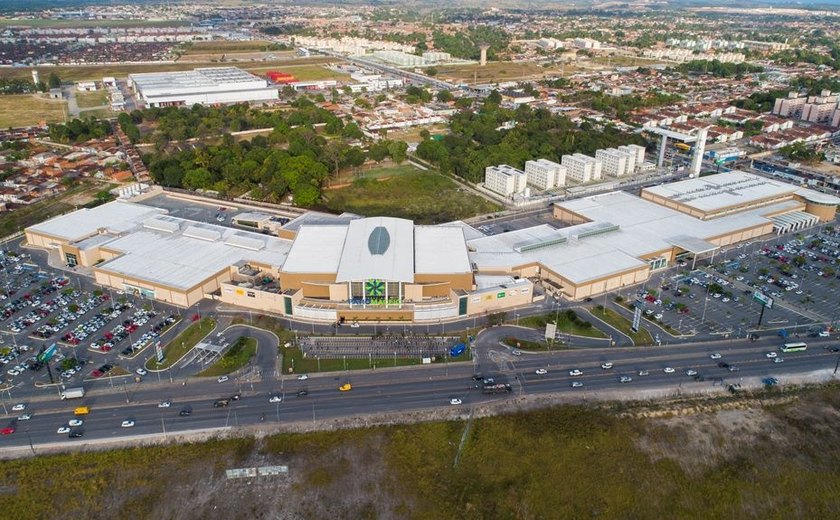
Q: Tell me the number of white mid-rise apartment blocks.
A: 5